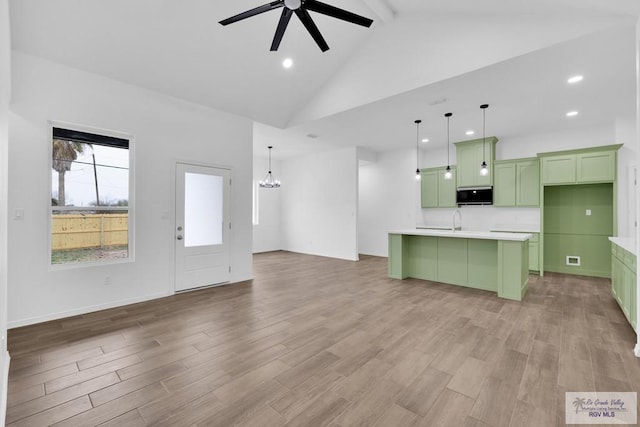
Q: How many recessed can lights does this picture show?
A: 5